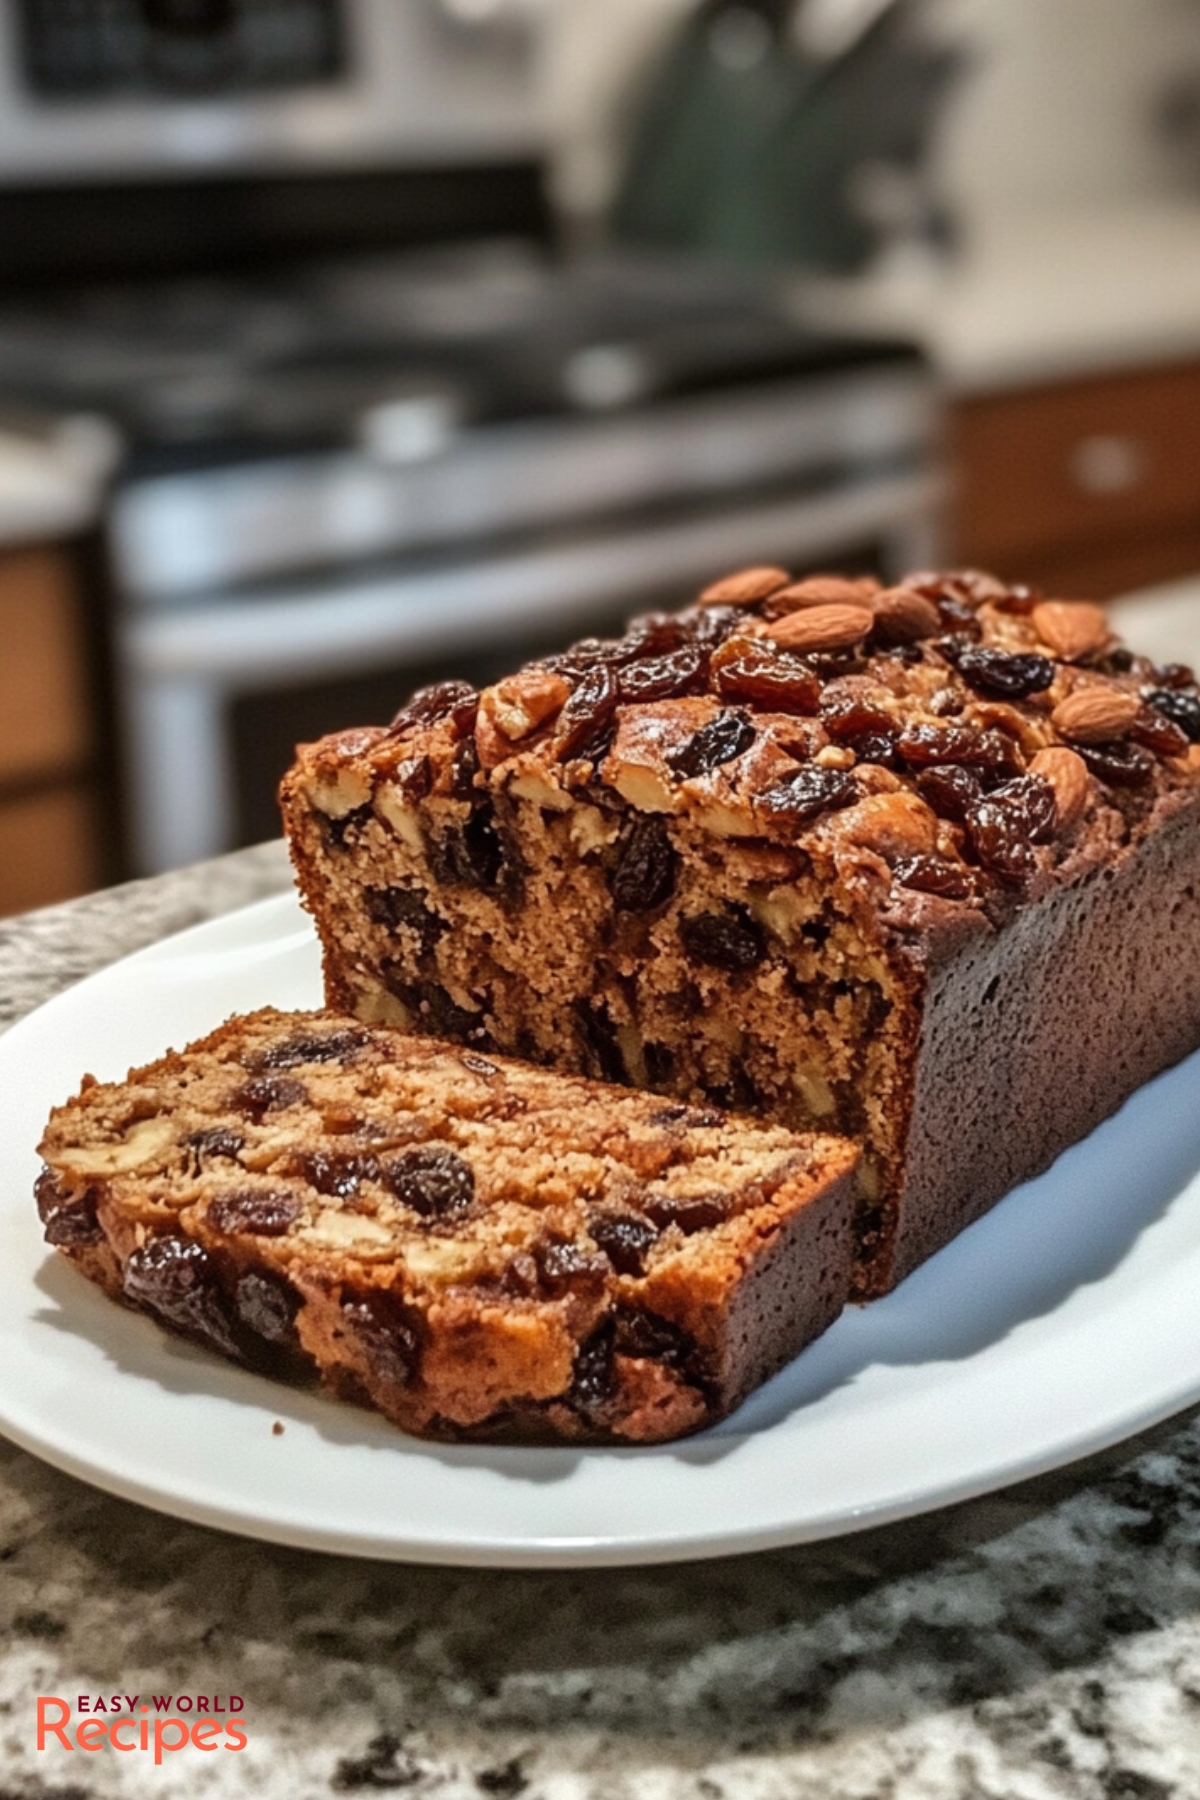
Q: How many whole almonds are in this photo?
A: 7